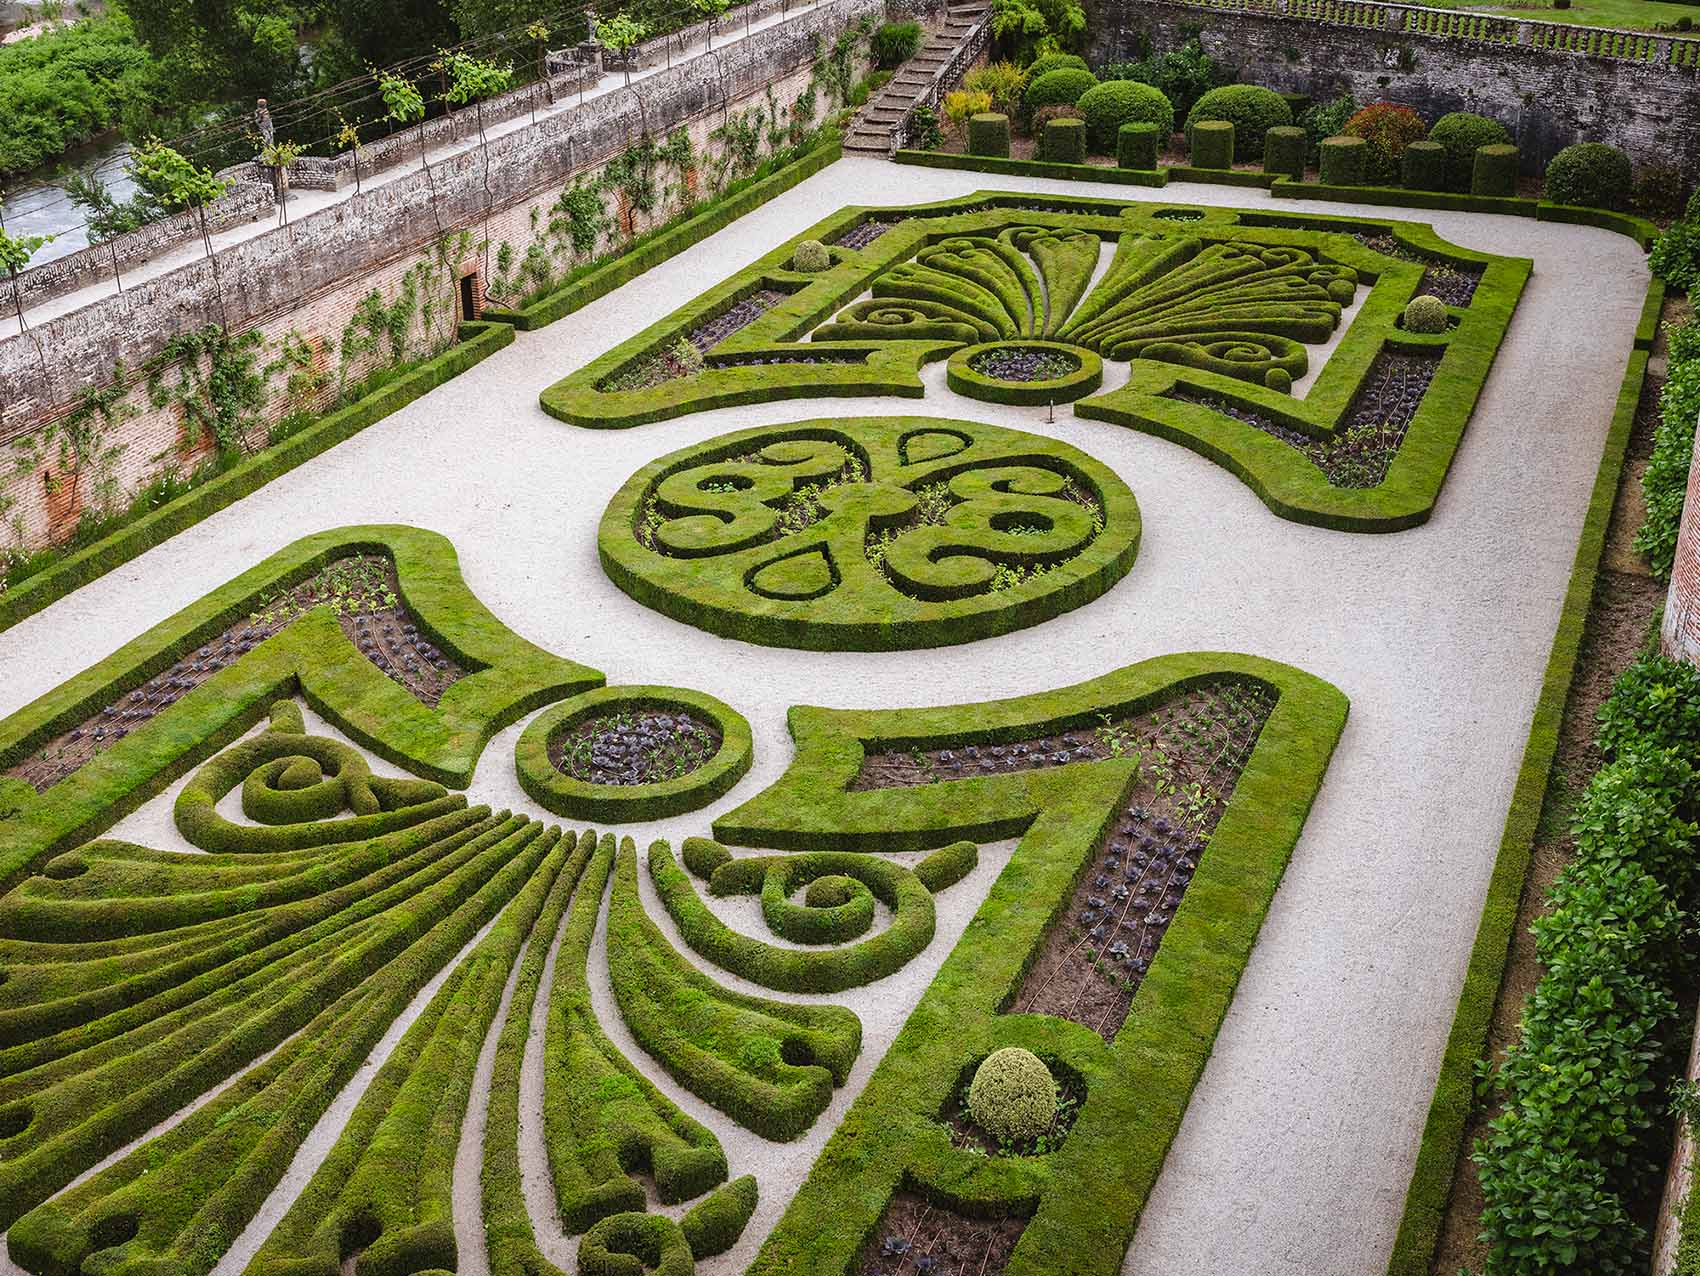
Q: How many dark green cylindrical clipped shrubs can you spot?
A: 8